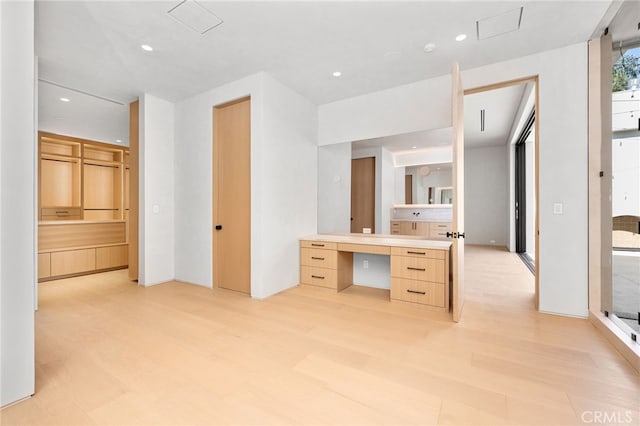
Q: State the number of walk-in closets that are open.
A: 1